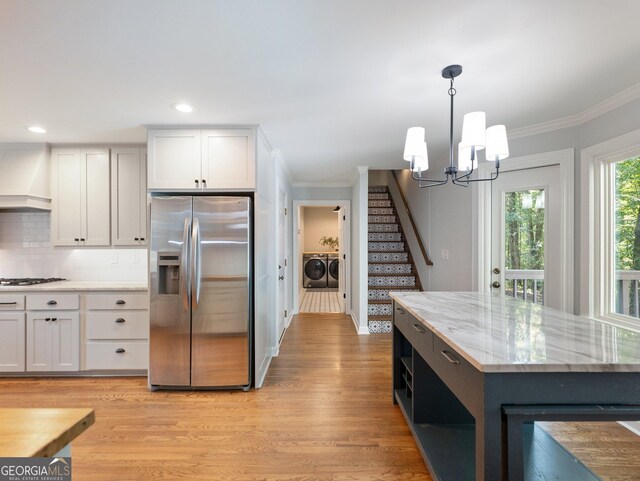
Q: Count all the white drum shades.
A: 5